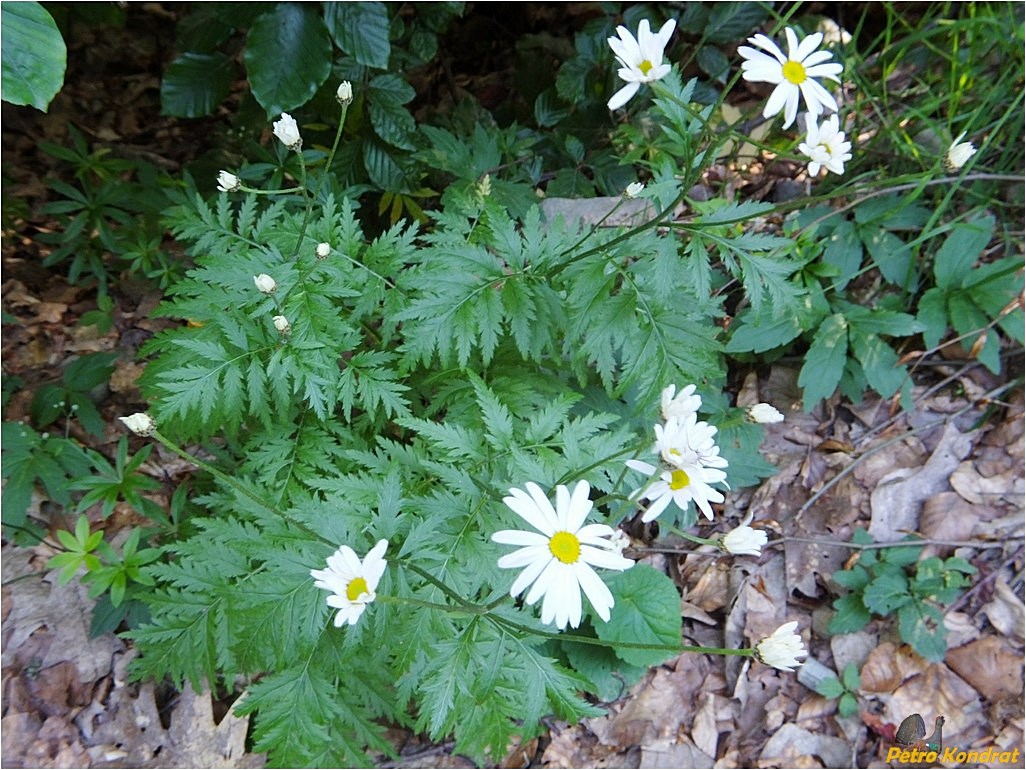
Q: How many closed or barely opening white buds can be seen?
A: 12